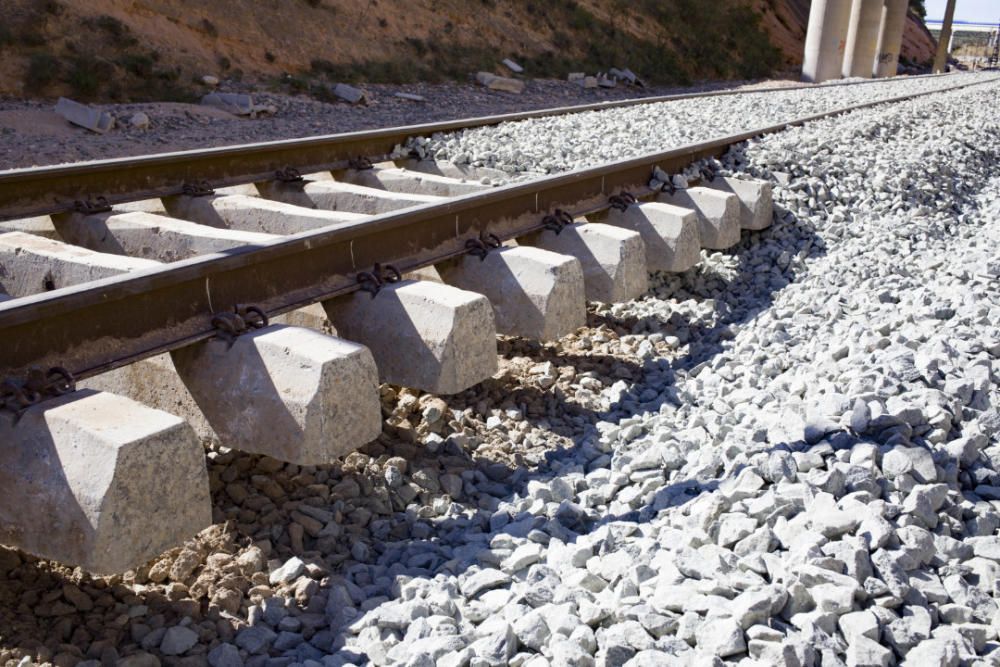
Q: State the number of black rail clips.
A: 12